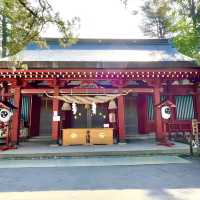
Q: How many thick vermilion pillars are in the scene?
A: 4